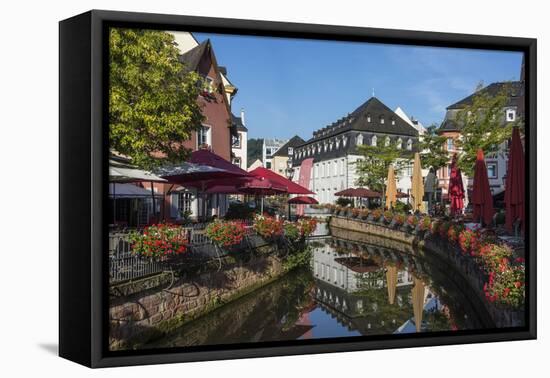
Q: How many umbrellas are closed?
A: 6